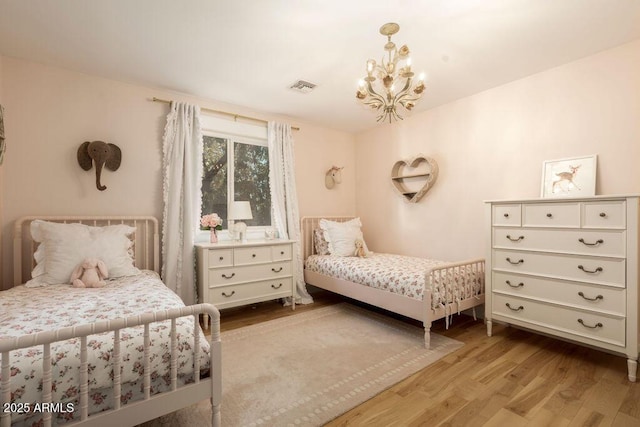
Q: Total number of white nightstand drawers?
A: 5